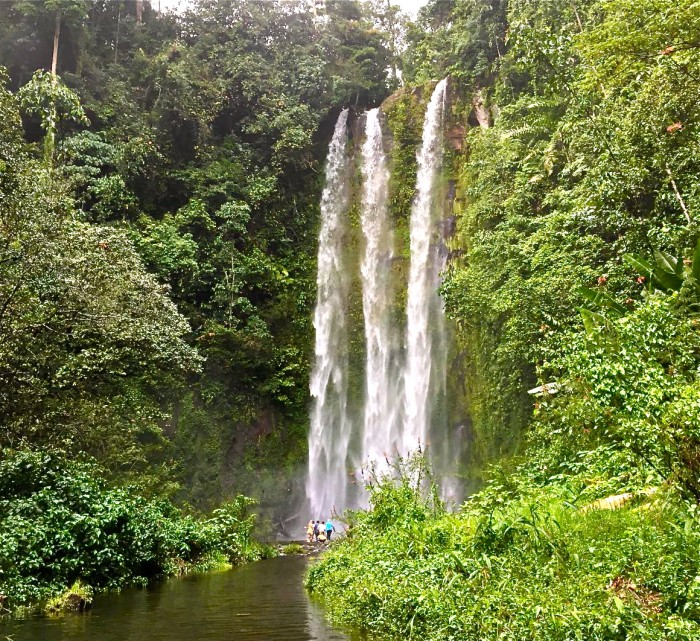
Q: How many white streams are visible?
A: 3